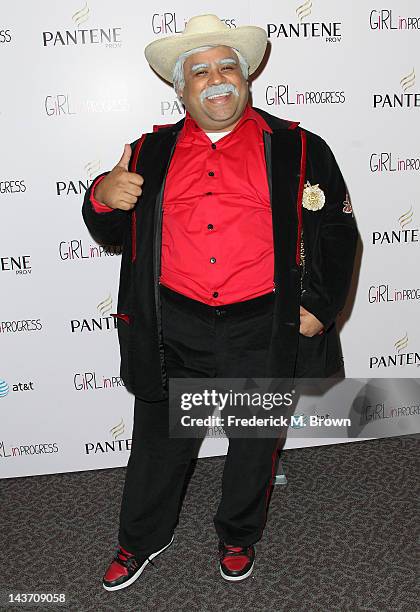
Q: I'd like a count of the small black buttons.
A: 6